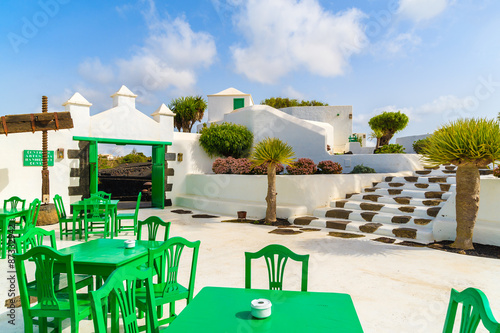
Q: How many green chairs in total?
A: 13